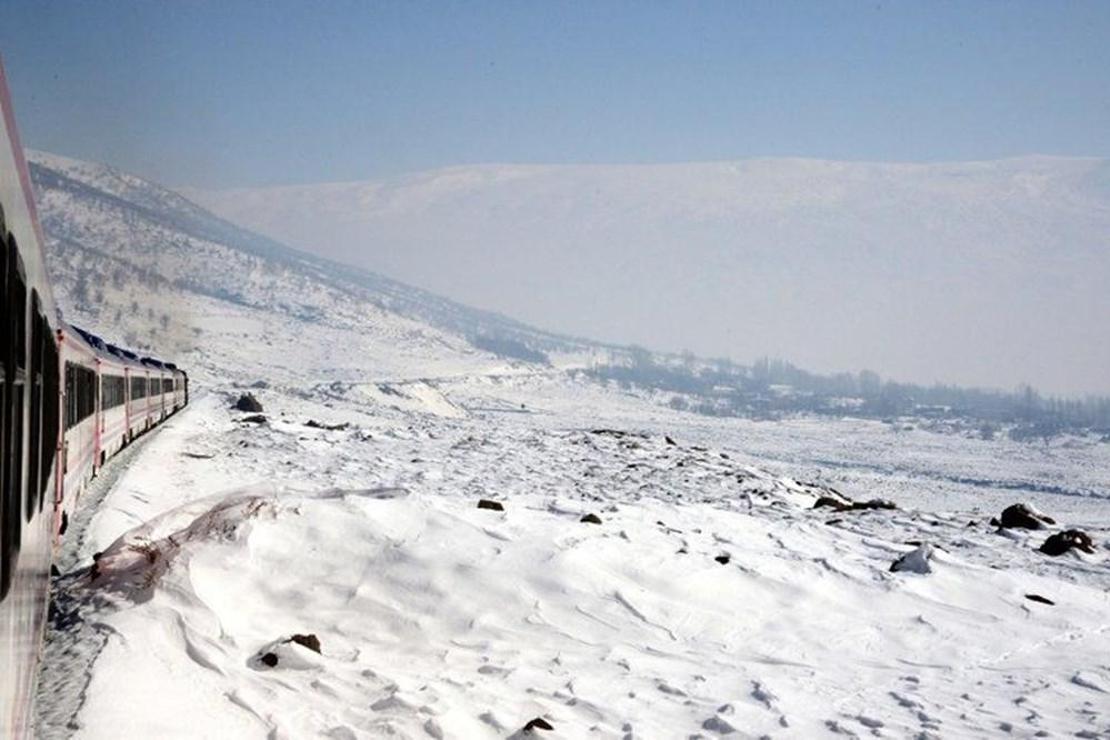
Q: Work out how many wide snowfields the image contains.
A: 1